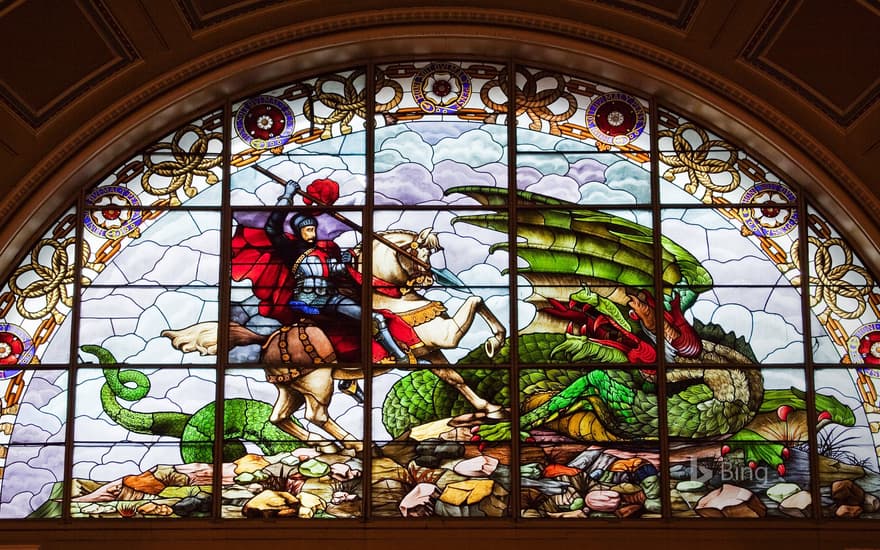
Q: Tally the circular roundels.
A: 7